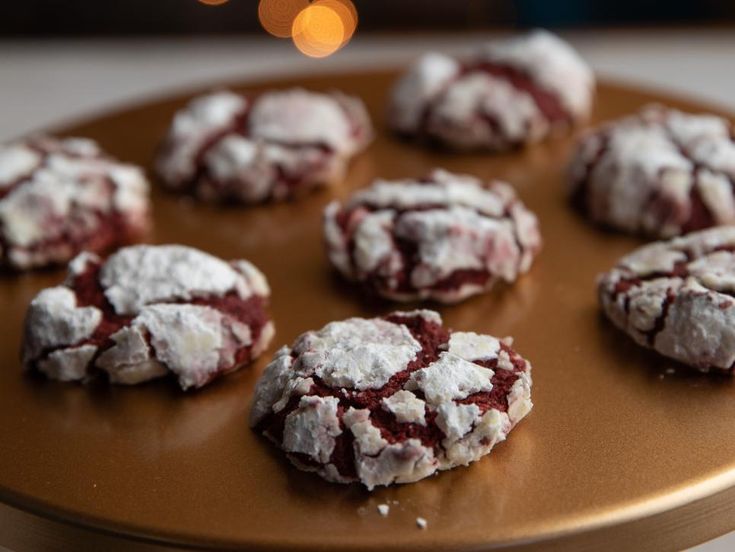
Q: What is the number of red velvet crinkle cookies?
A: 8